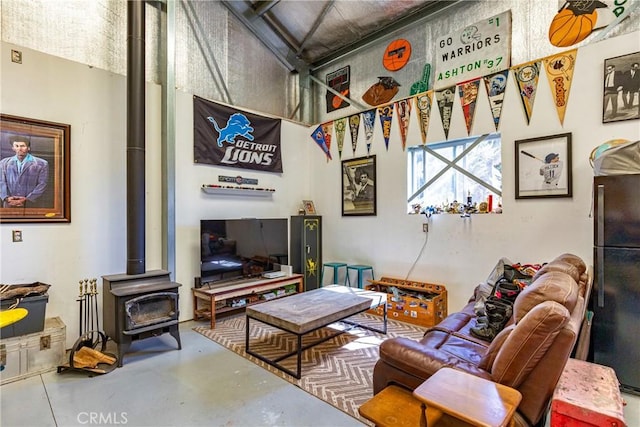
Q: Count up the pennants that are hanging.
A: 13